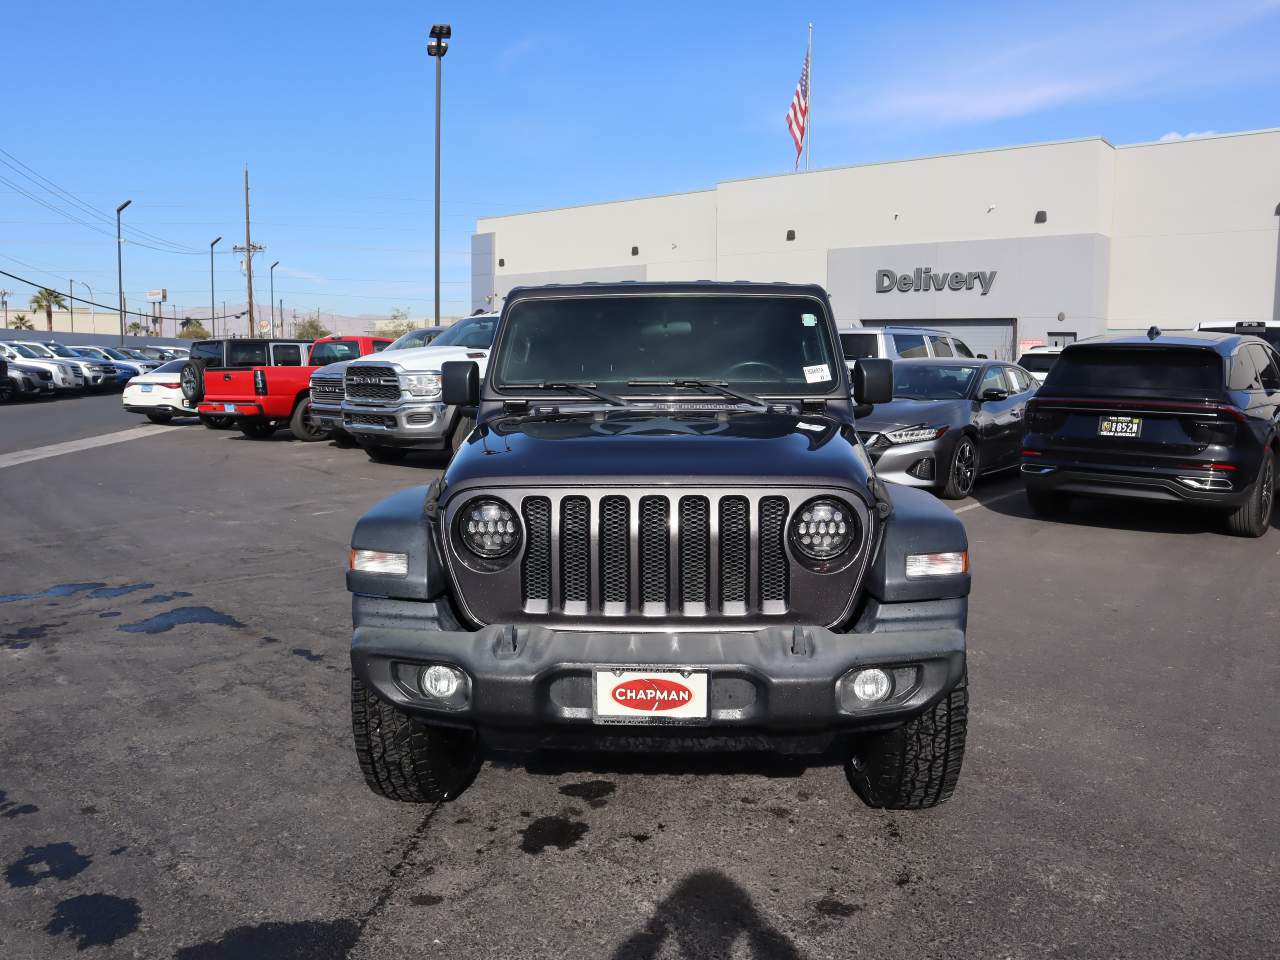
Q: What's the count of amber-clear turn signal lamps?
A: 2